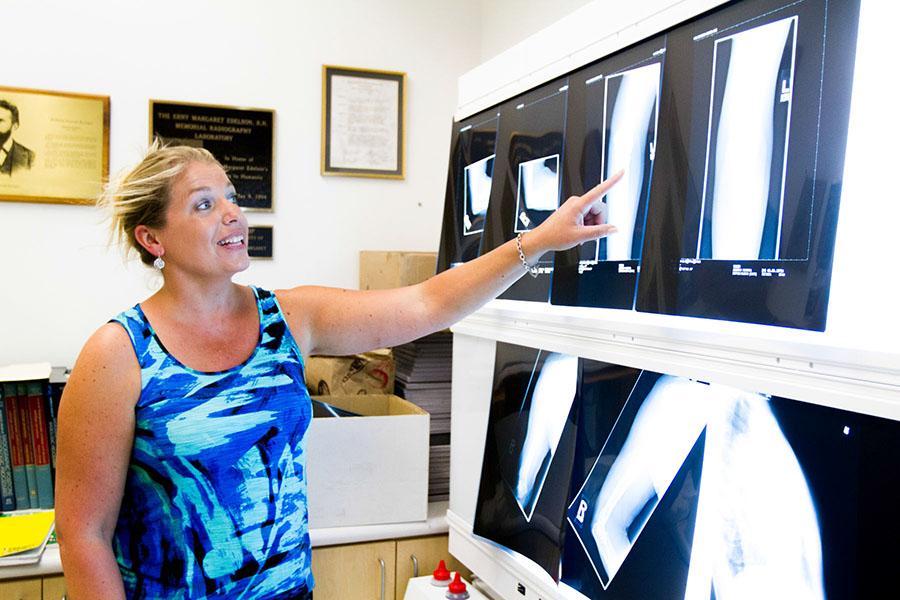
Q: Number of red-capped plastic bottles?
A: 2